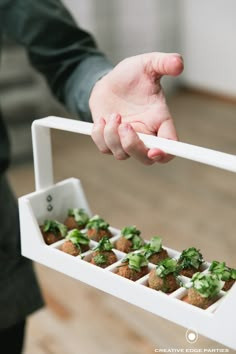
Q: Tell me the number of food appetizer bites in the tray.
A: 12